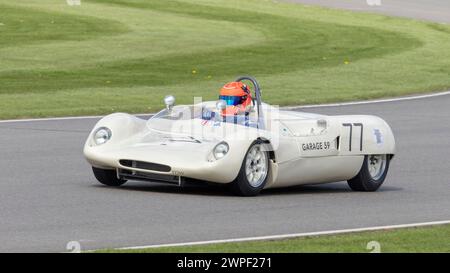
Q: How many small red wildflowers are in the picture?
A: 0